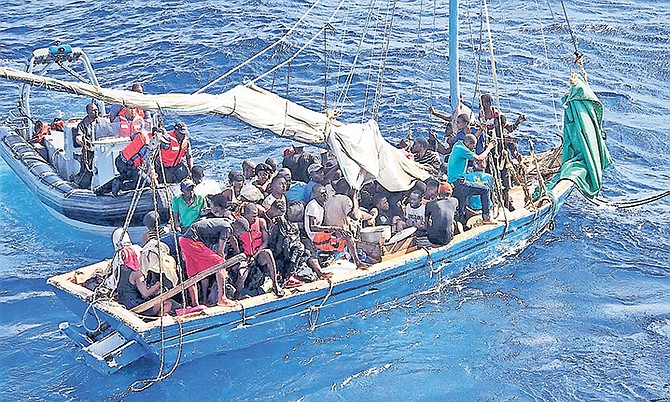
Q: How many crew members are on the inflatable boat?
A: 4